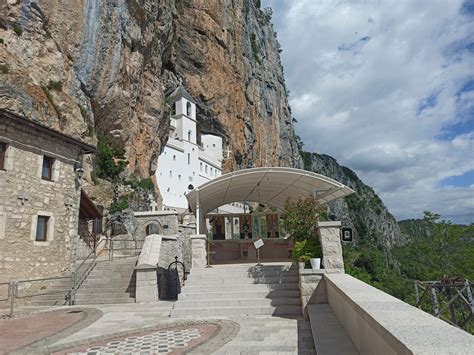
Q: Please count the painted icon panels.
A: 3